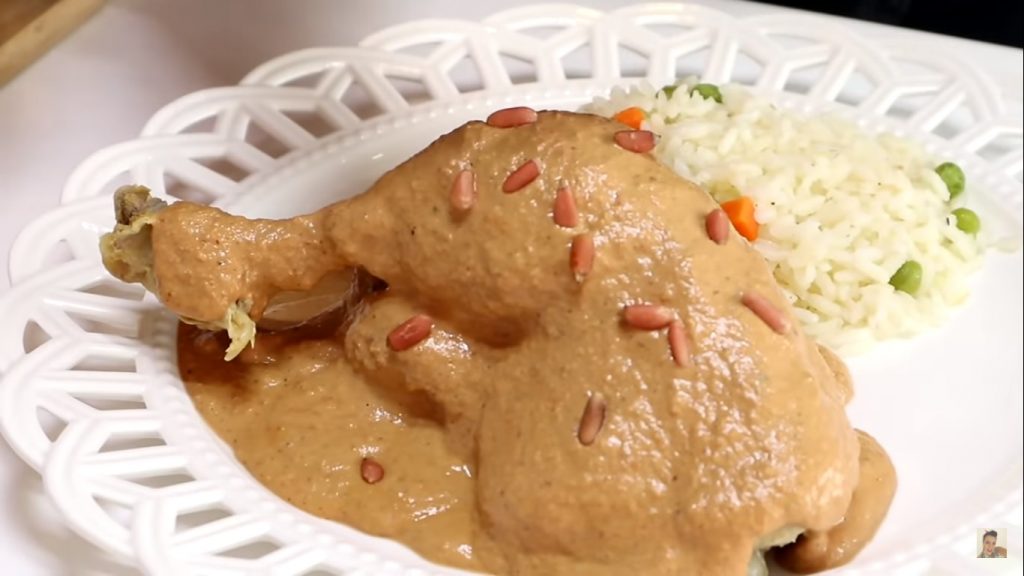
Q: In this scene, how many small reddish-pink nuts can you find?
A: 13